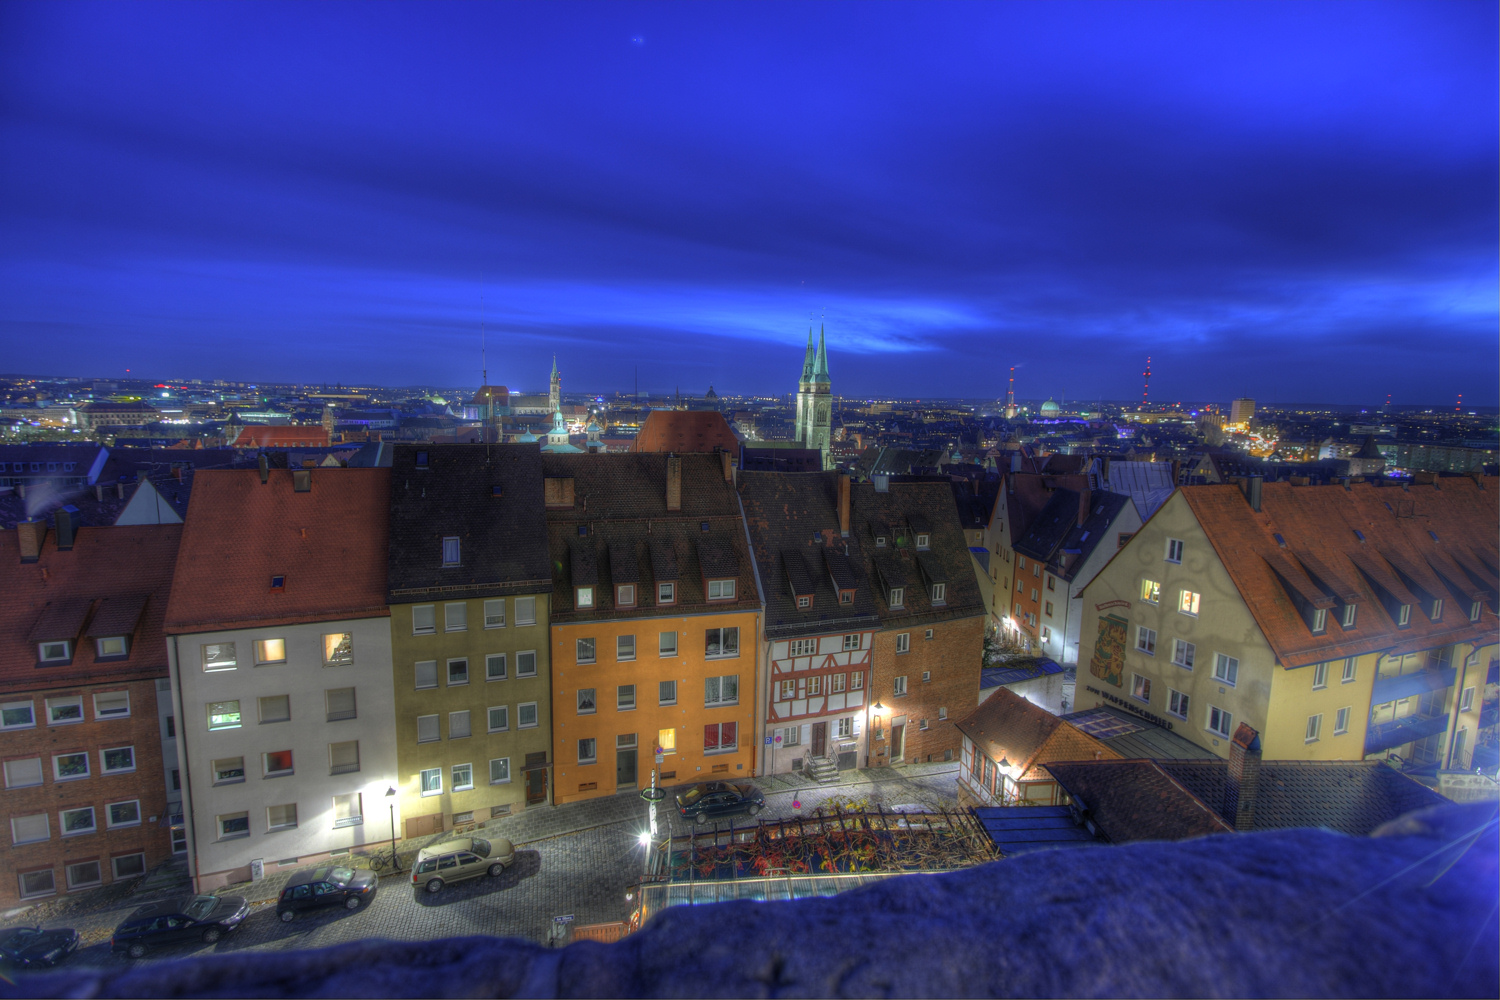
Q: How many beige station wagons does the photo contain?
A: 1